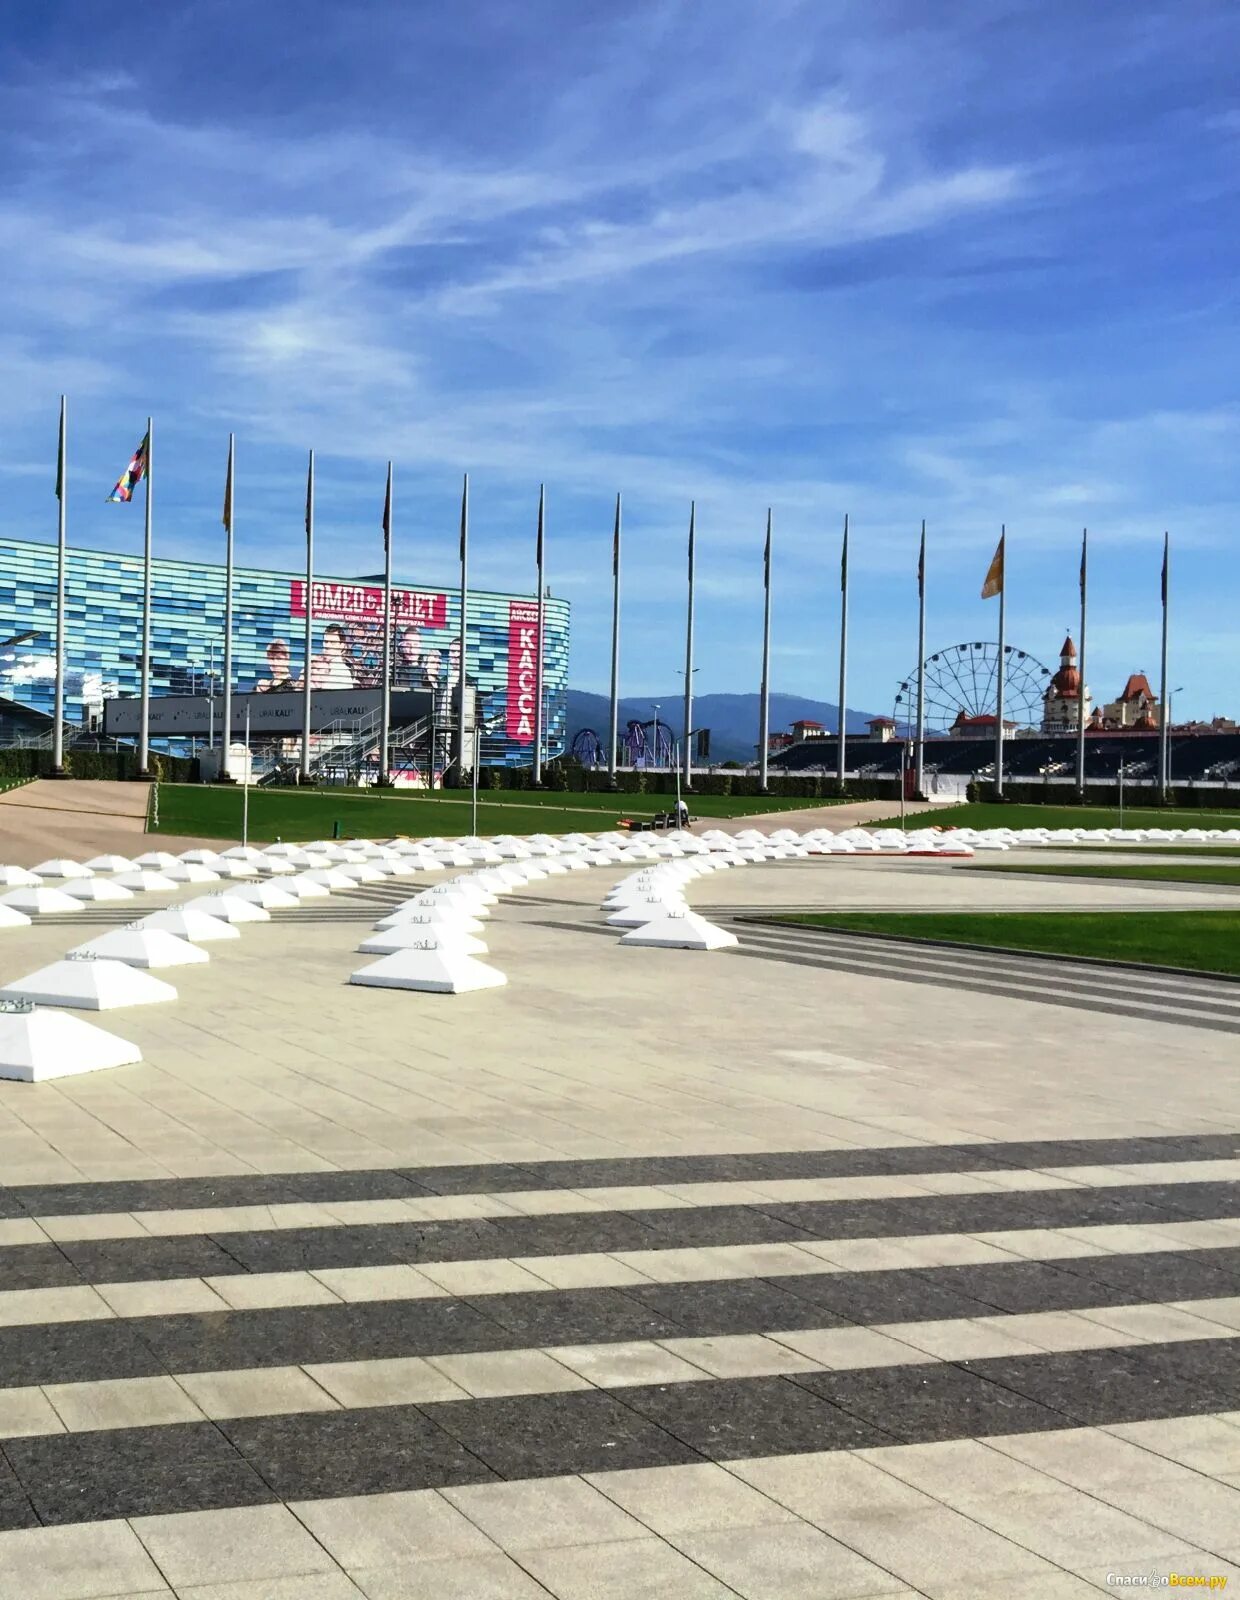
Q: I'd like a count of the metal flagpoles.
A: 15